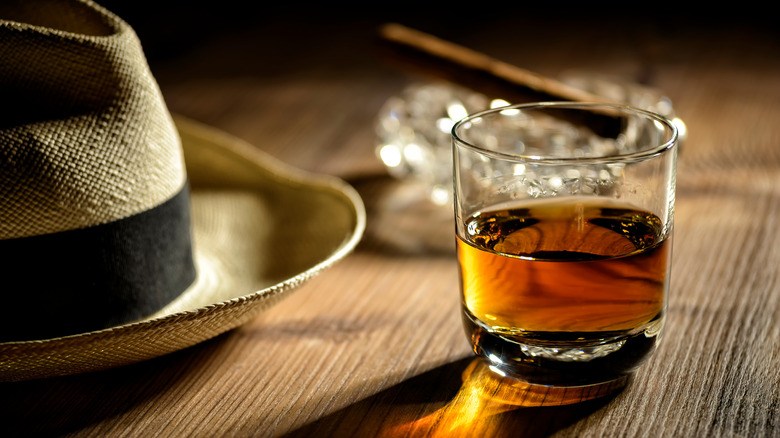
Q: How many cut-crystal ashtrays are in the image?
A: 1